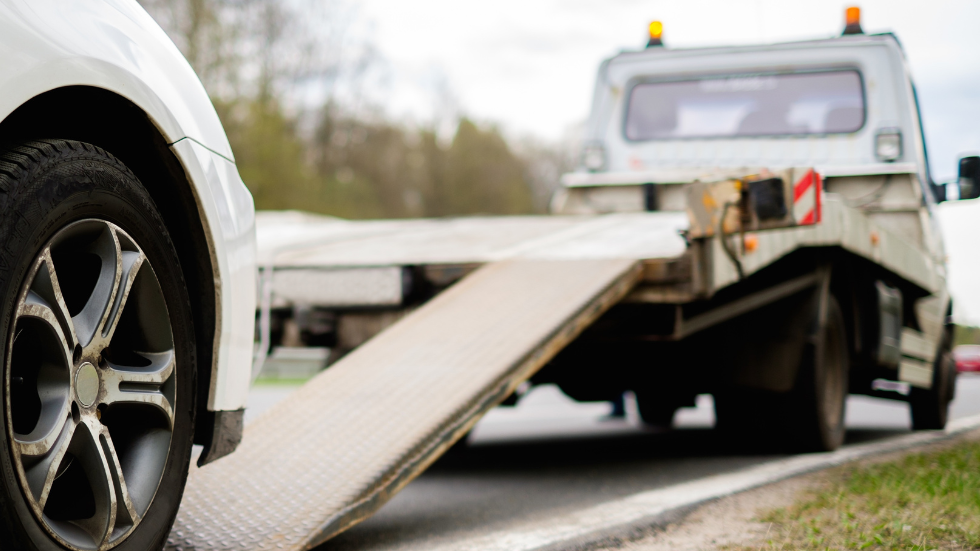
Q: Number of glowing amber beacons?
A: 2